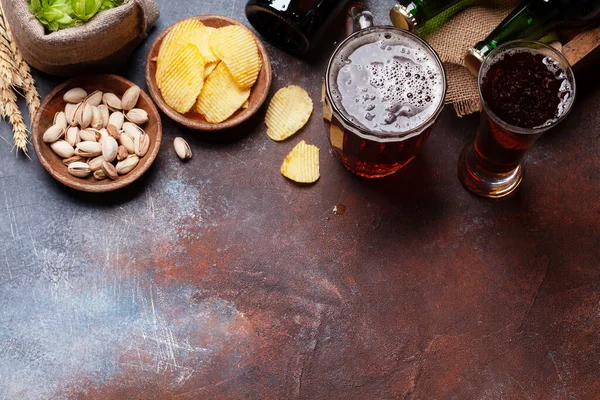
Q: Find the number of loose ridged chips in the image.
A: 2